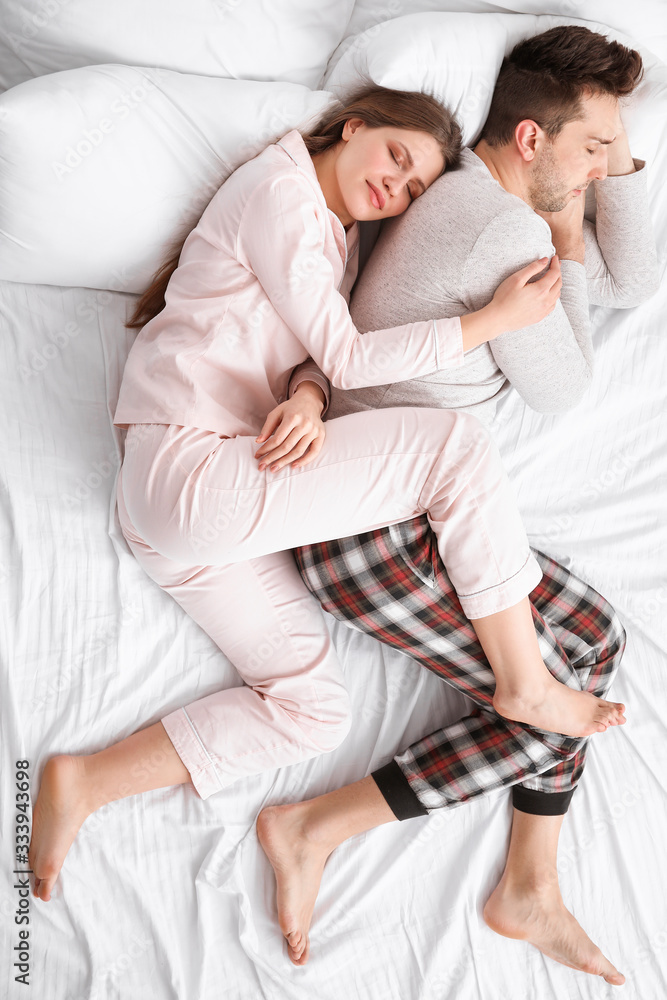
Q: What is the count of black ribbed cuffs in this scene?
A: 2